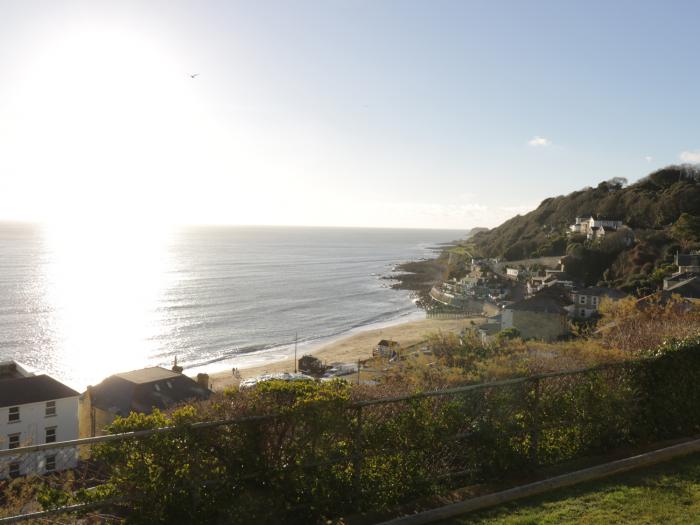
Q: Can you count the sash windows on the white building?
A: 6